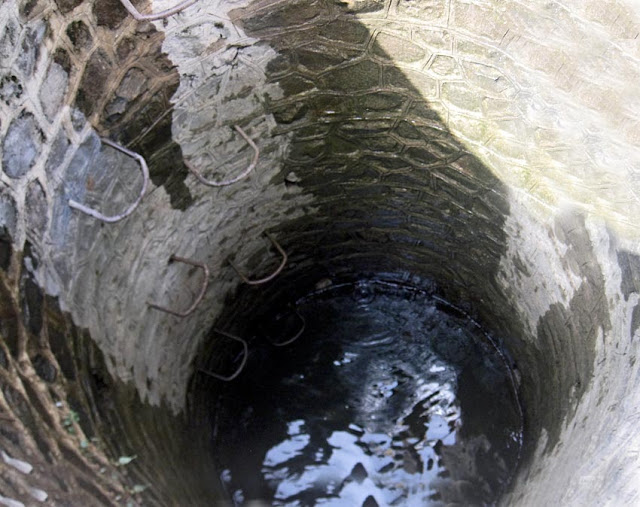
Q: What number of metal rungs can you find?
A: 7